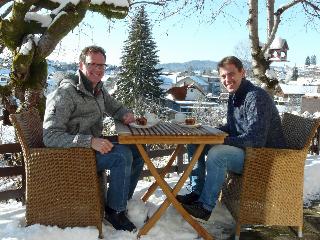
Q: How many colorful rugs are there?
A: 0